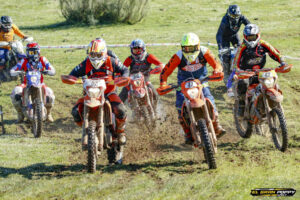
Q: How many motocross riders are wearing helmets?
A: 7